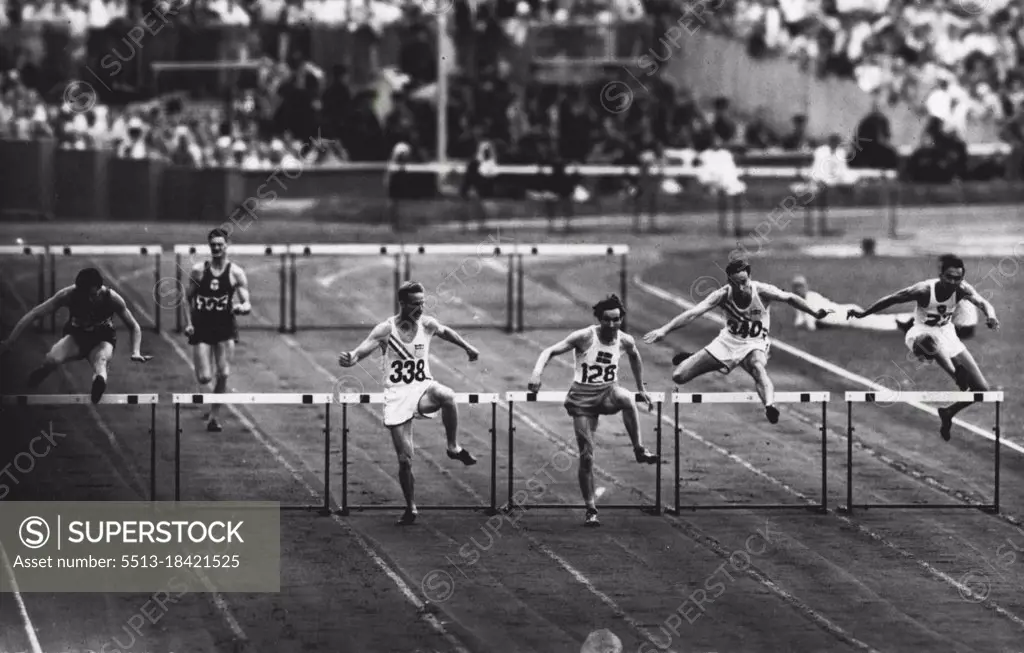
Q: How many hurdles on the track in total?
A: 12